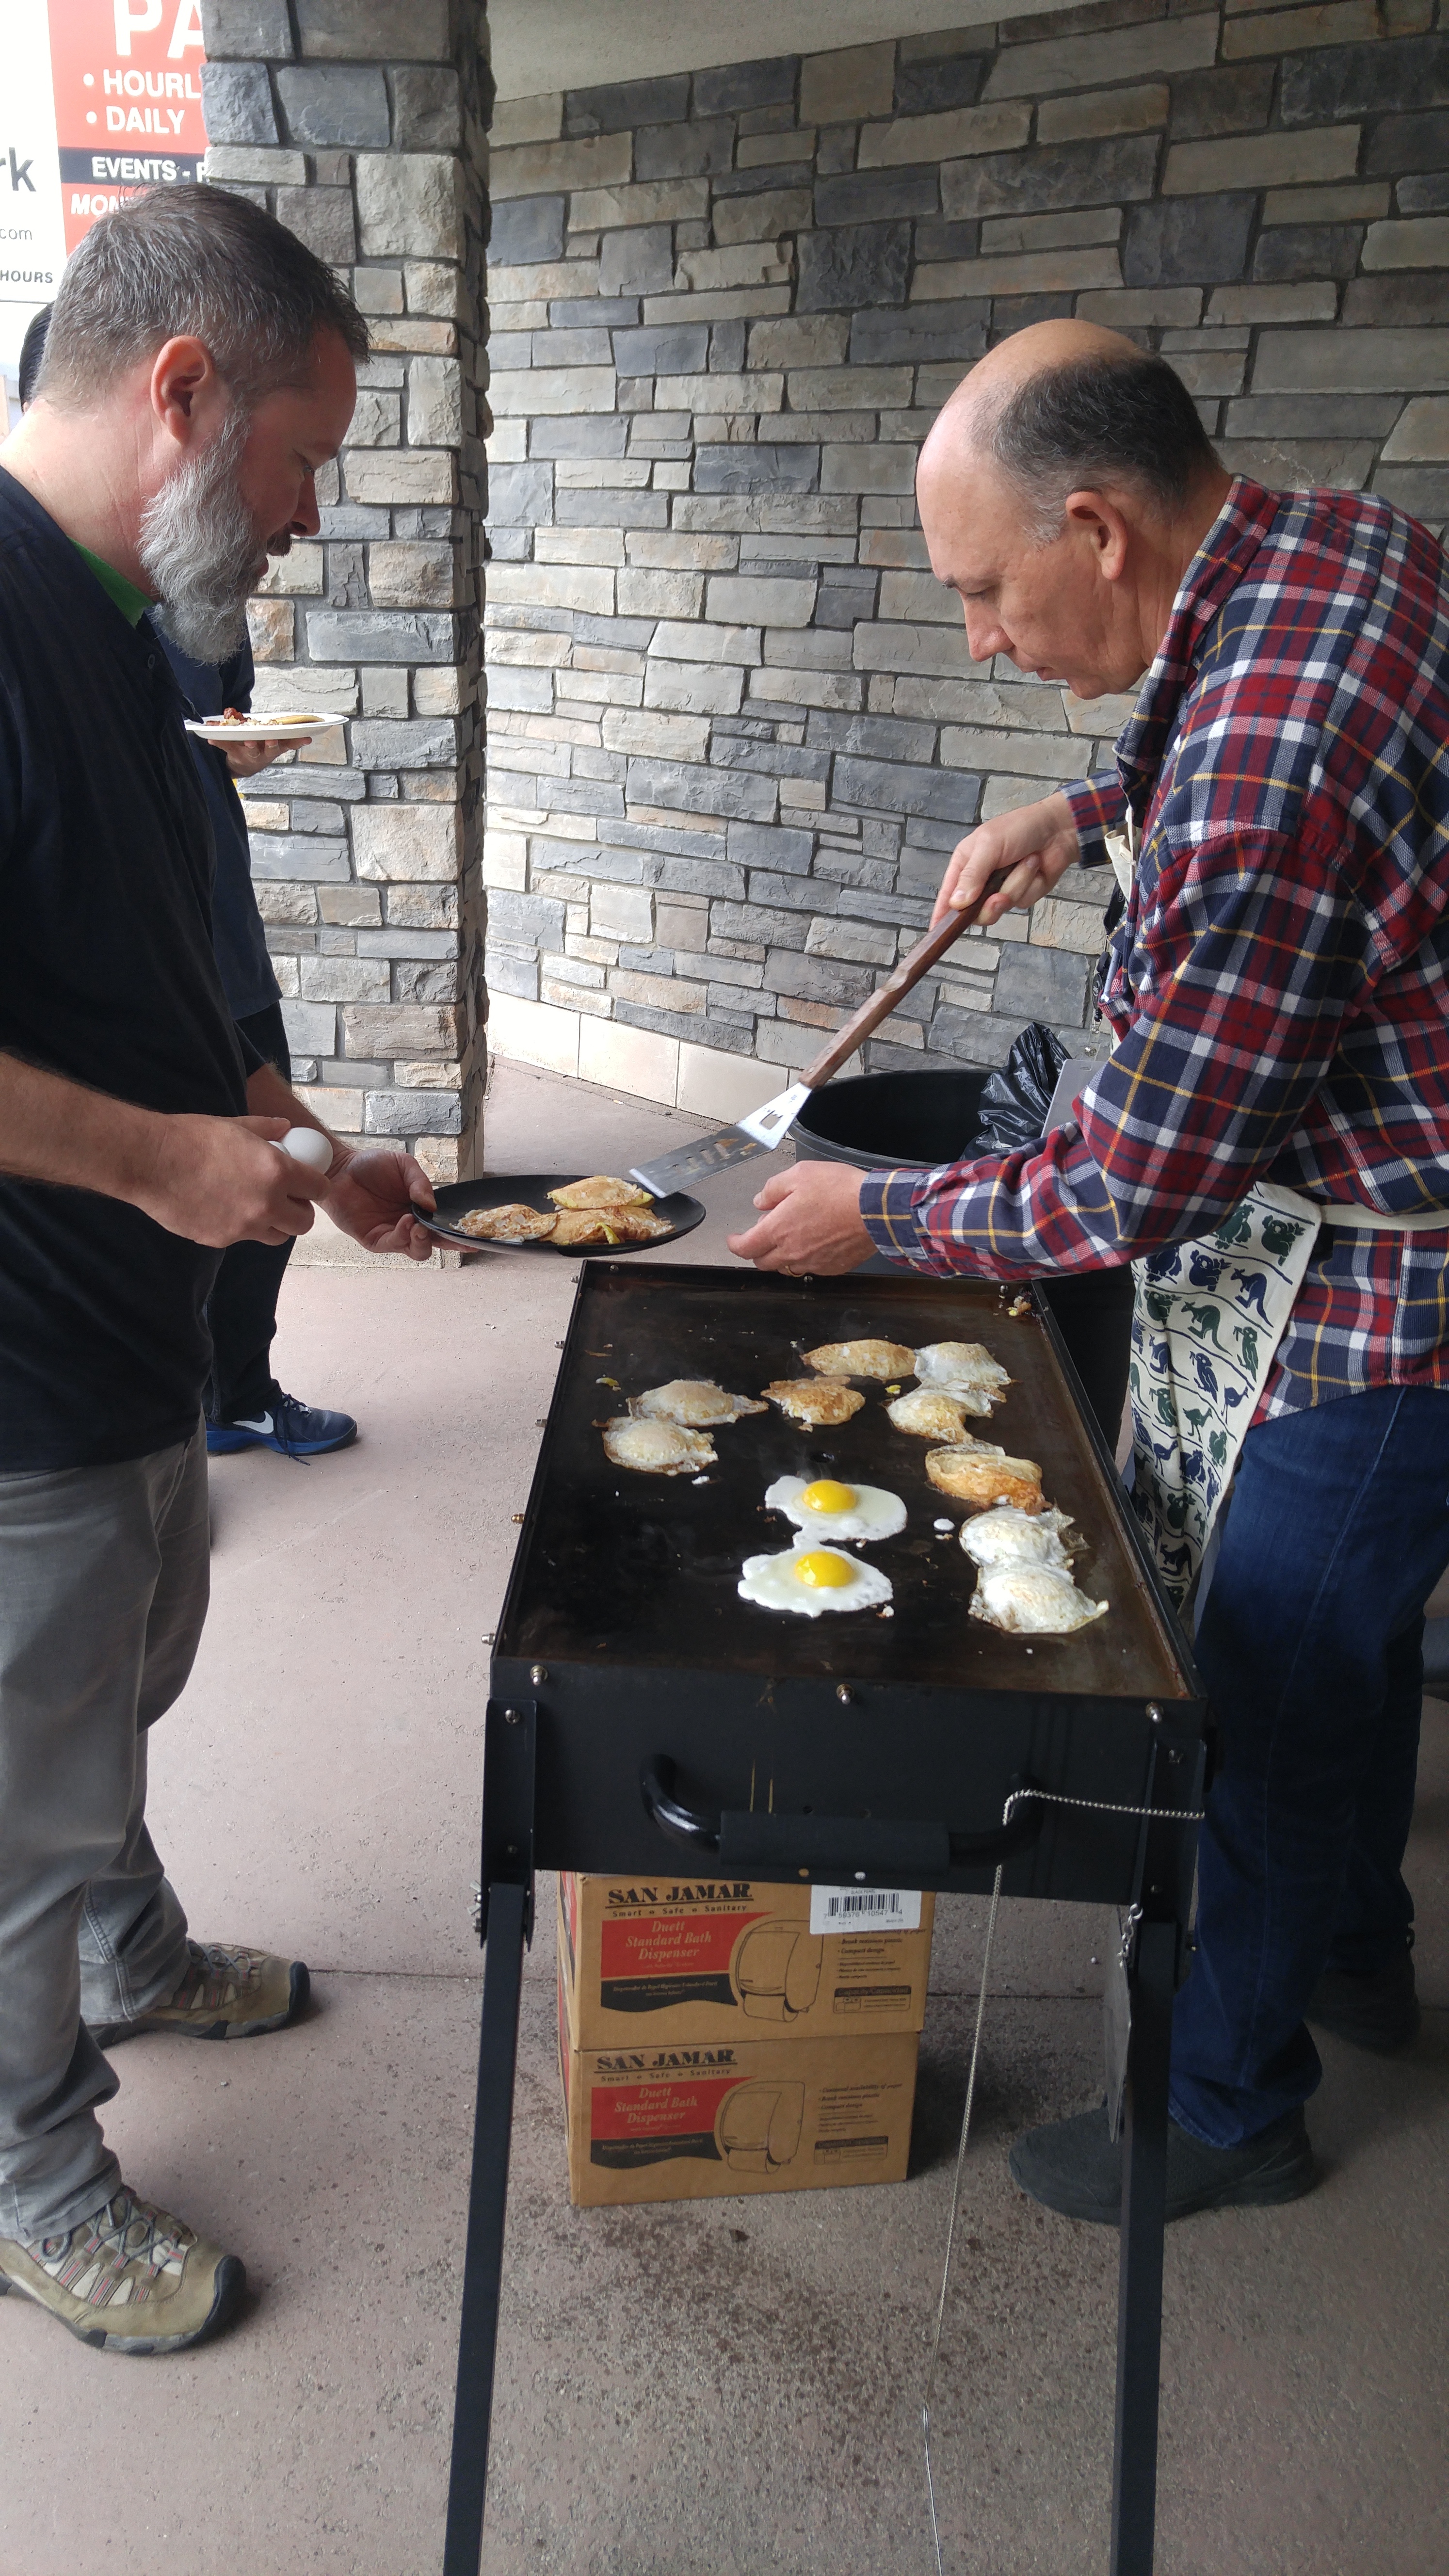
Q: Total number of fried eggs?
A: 14